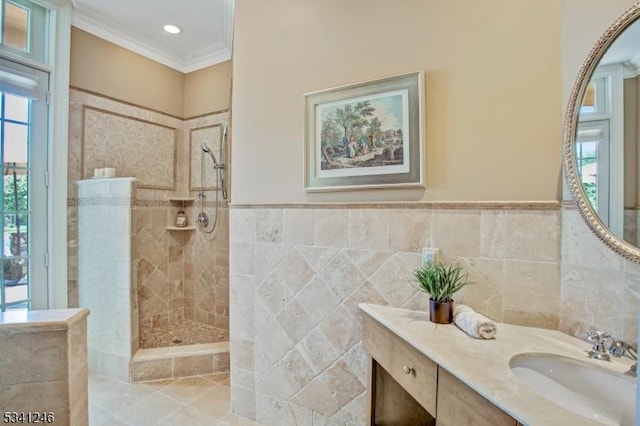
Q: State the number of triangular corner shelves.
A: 2